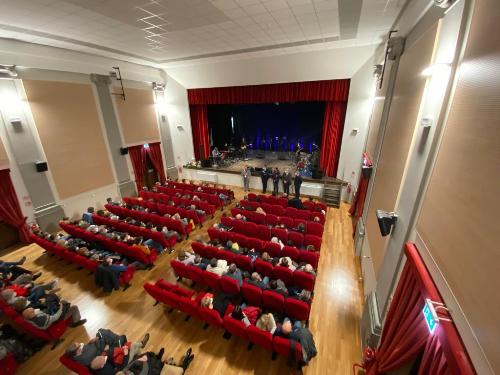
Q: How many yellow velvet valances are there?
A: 0